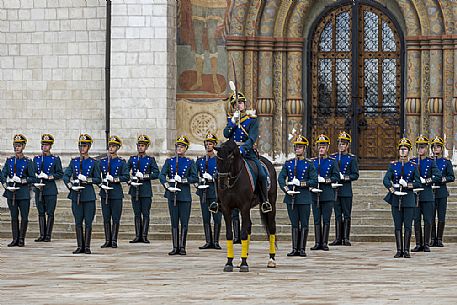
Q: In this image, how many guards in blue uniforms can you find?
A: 14